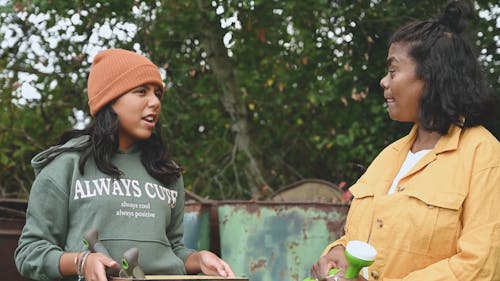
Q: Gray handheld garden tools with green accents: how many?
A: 2